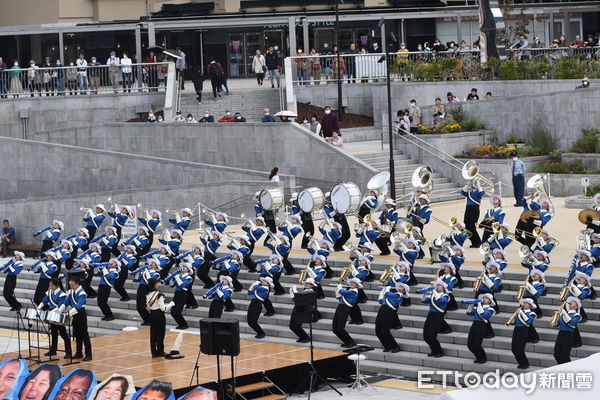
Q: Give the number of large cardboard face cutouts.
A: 6